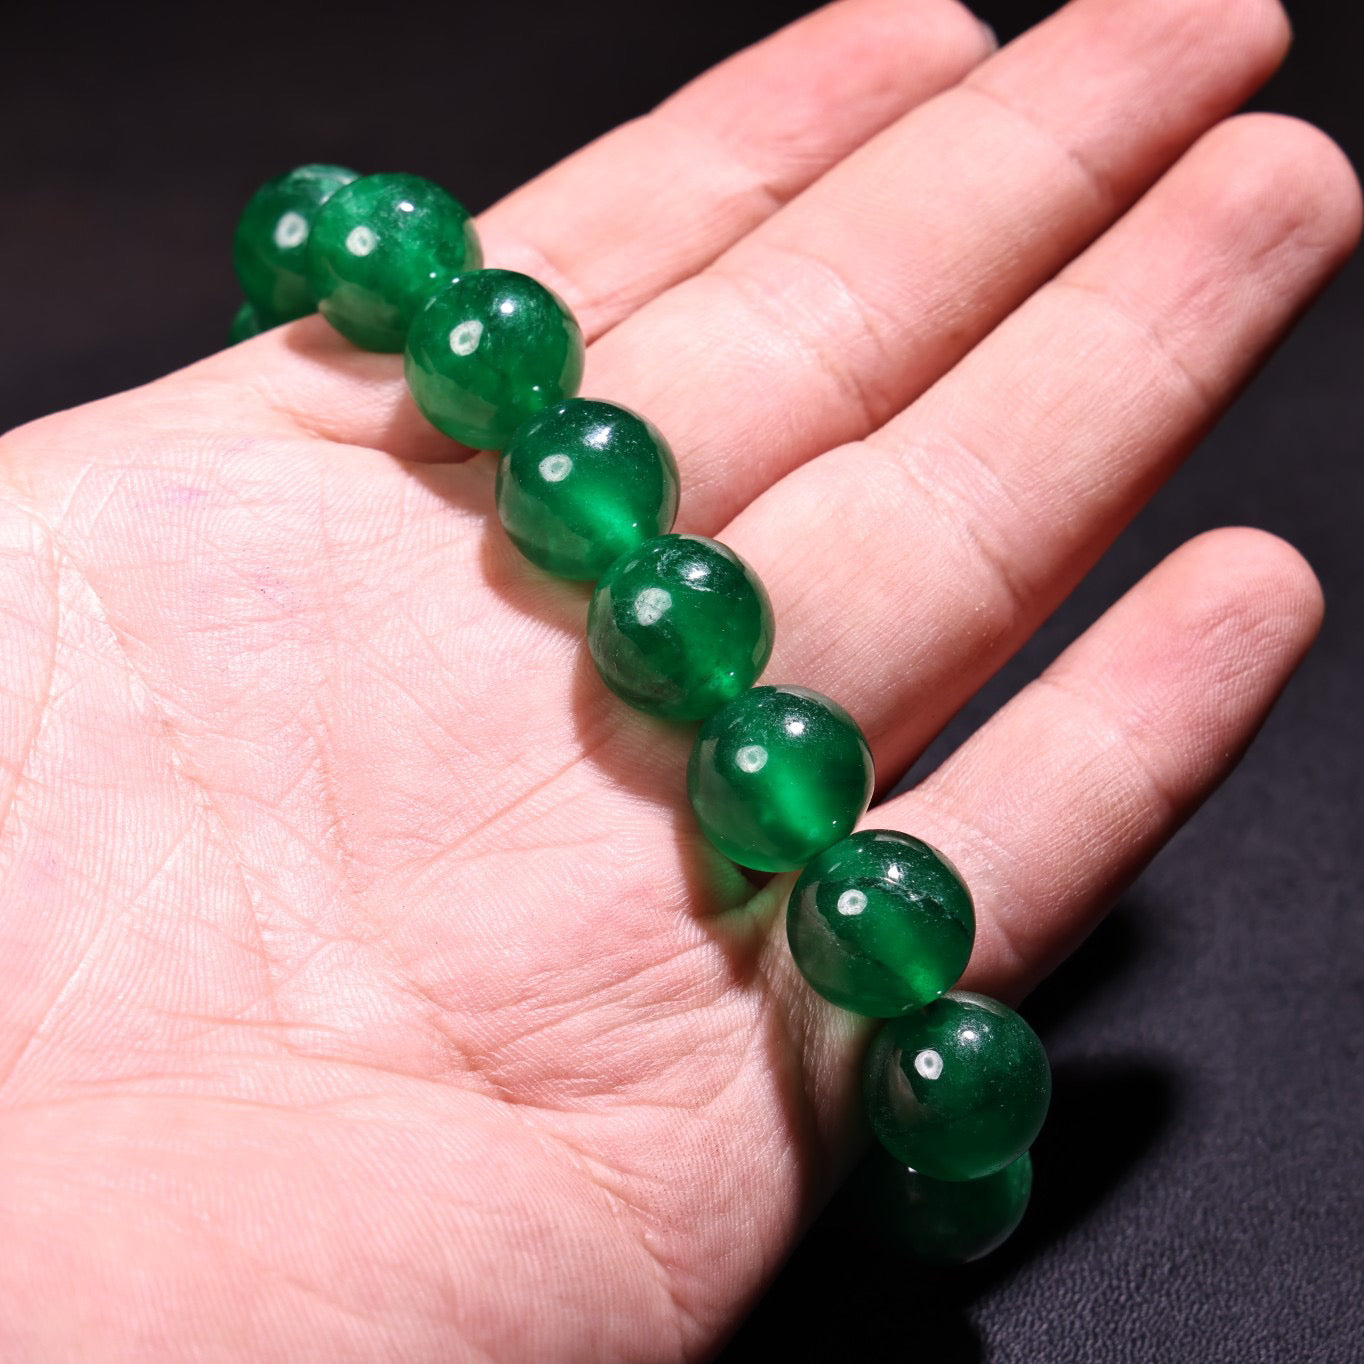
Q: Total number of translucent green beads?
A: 10